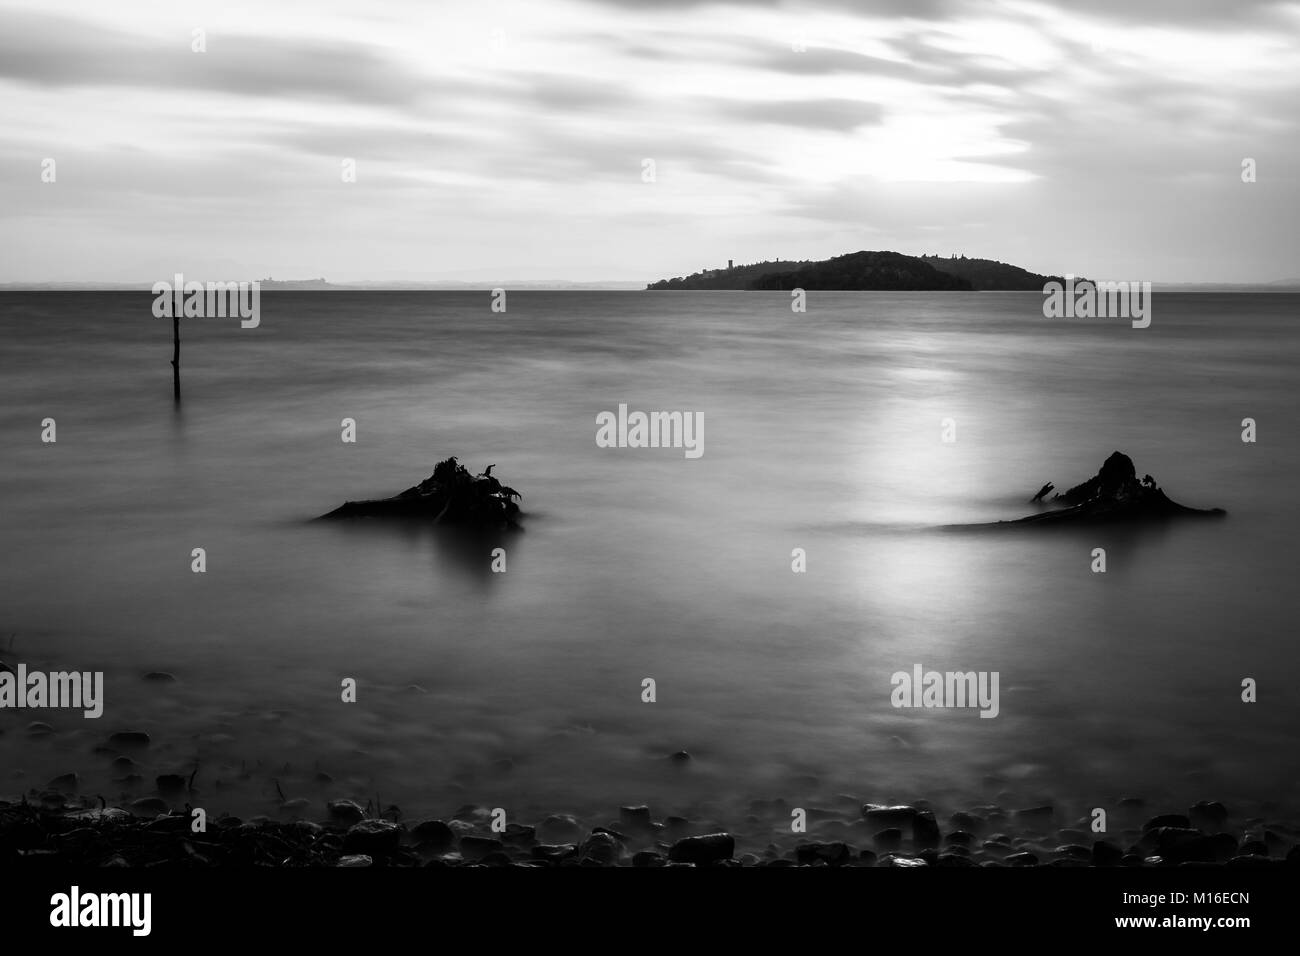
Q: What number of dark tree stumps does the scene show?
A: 2